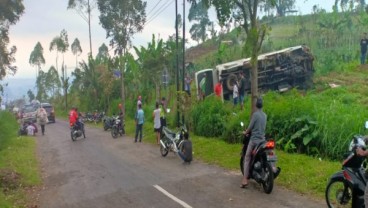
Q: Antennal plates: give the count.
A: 0